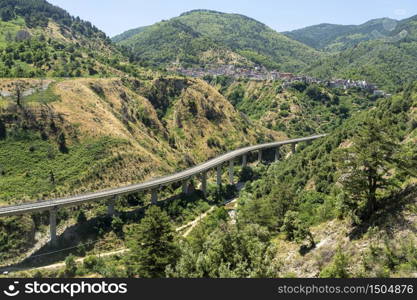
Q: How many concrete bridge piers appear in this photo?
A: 11